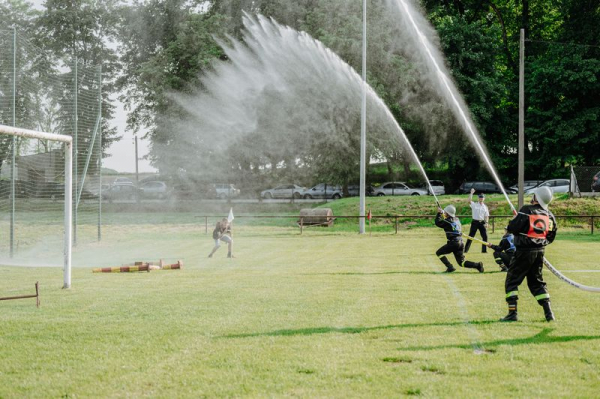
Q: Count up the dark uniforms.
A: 3